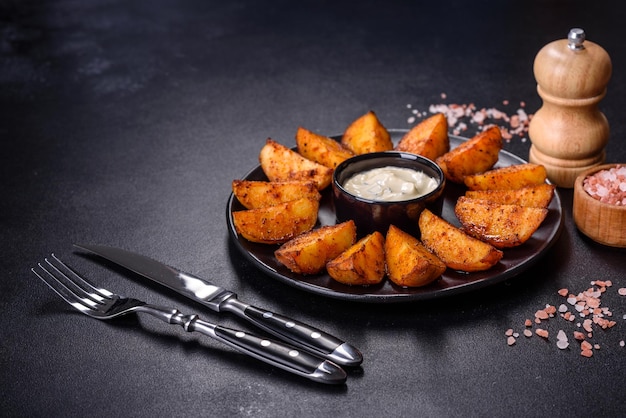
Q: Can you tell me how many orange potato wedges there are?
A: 14